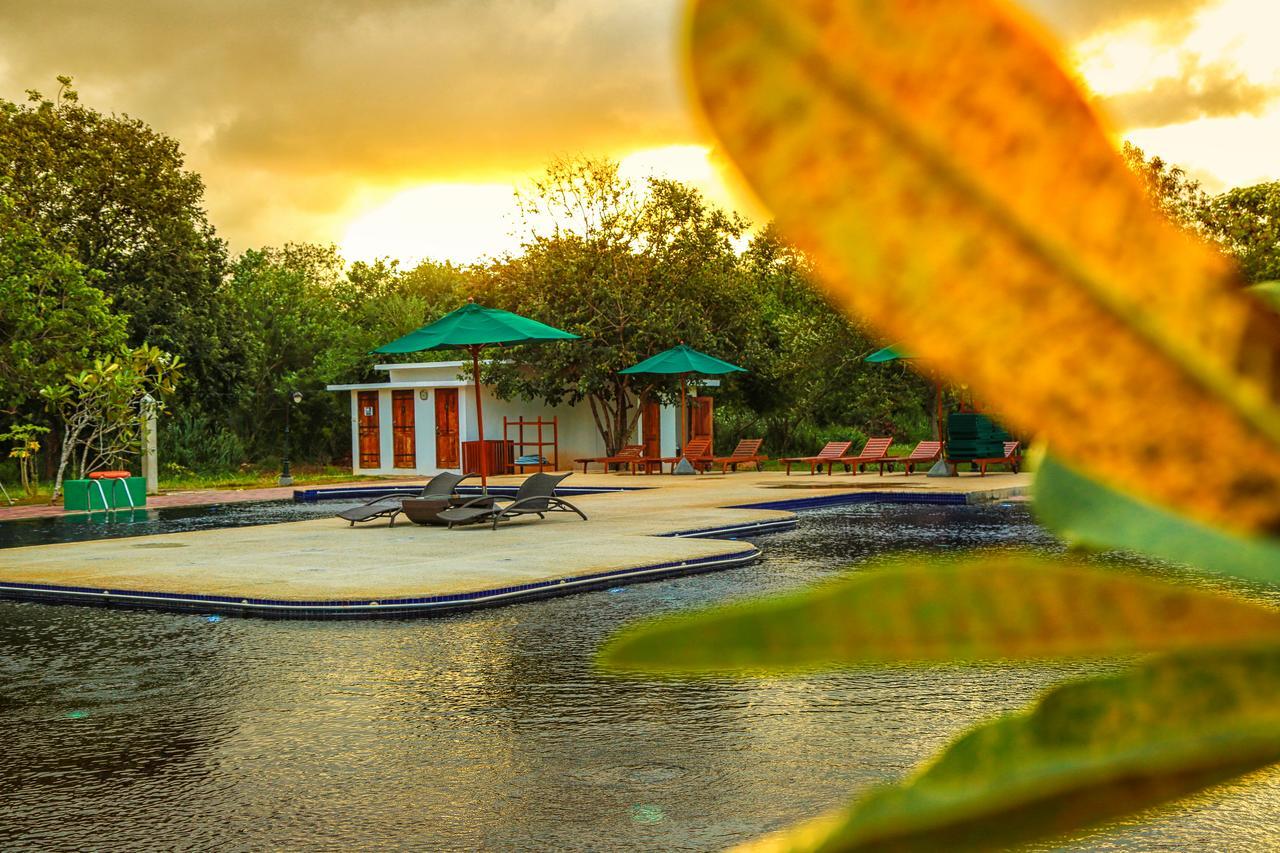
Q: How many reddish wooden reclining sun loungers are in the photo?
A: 7